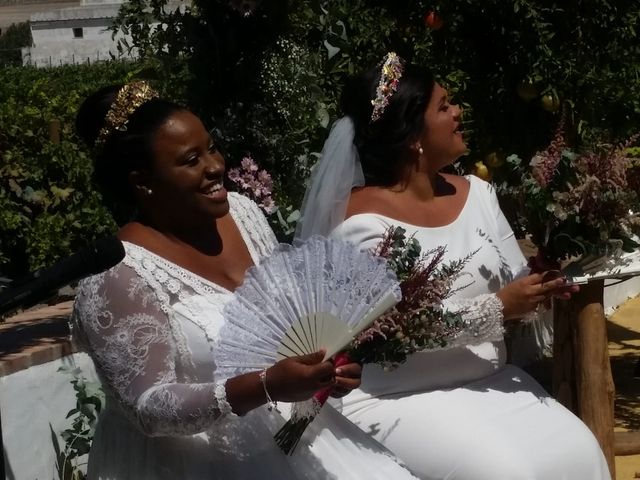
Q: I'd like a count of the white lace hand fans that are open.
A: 1